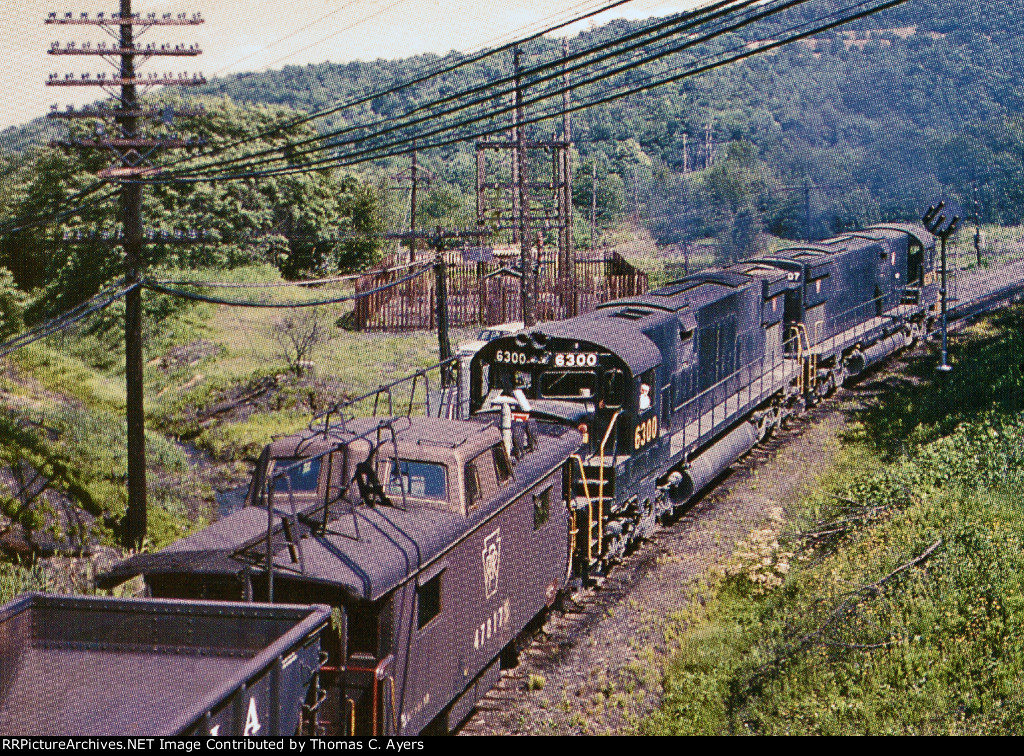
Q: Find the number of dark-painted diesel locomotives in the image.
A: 2